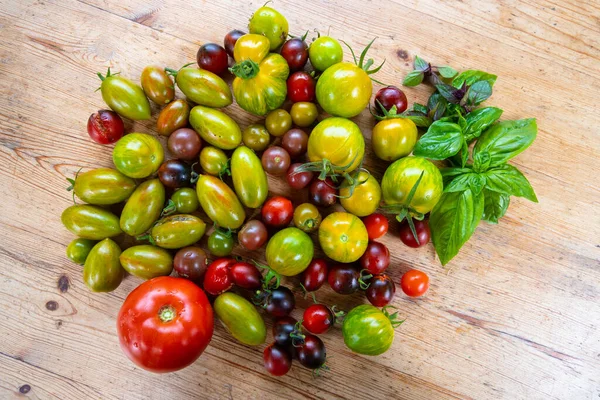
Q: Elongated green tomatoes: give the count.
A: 12